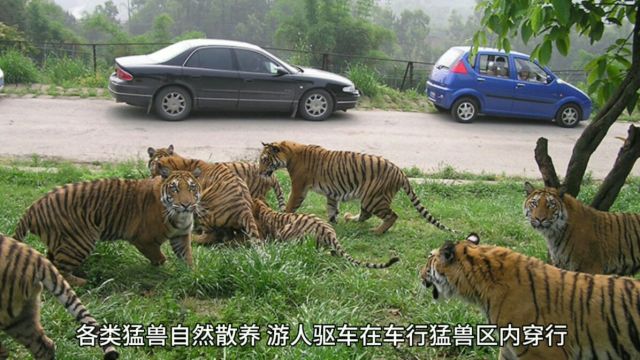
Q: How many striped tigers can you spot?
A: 8